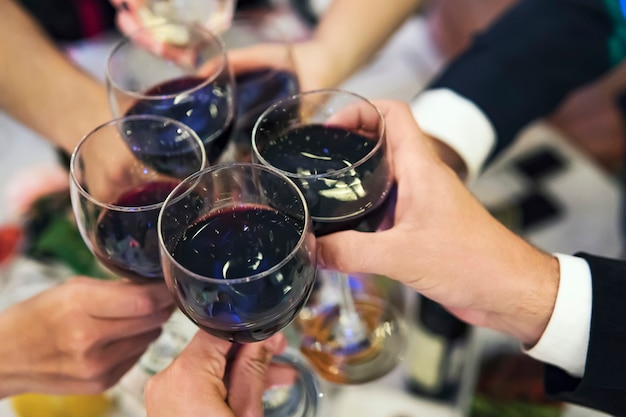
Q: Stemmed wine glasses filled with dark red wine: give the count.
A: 5